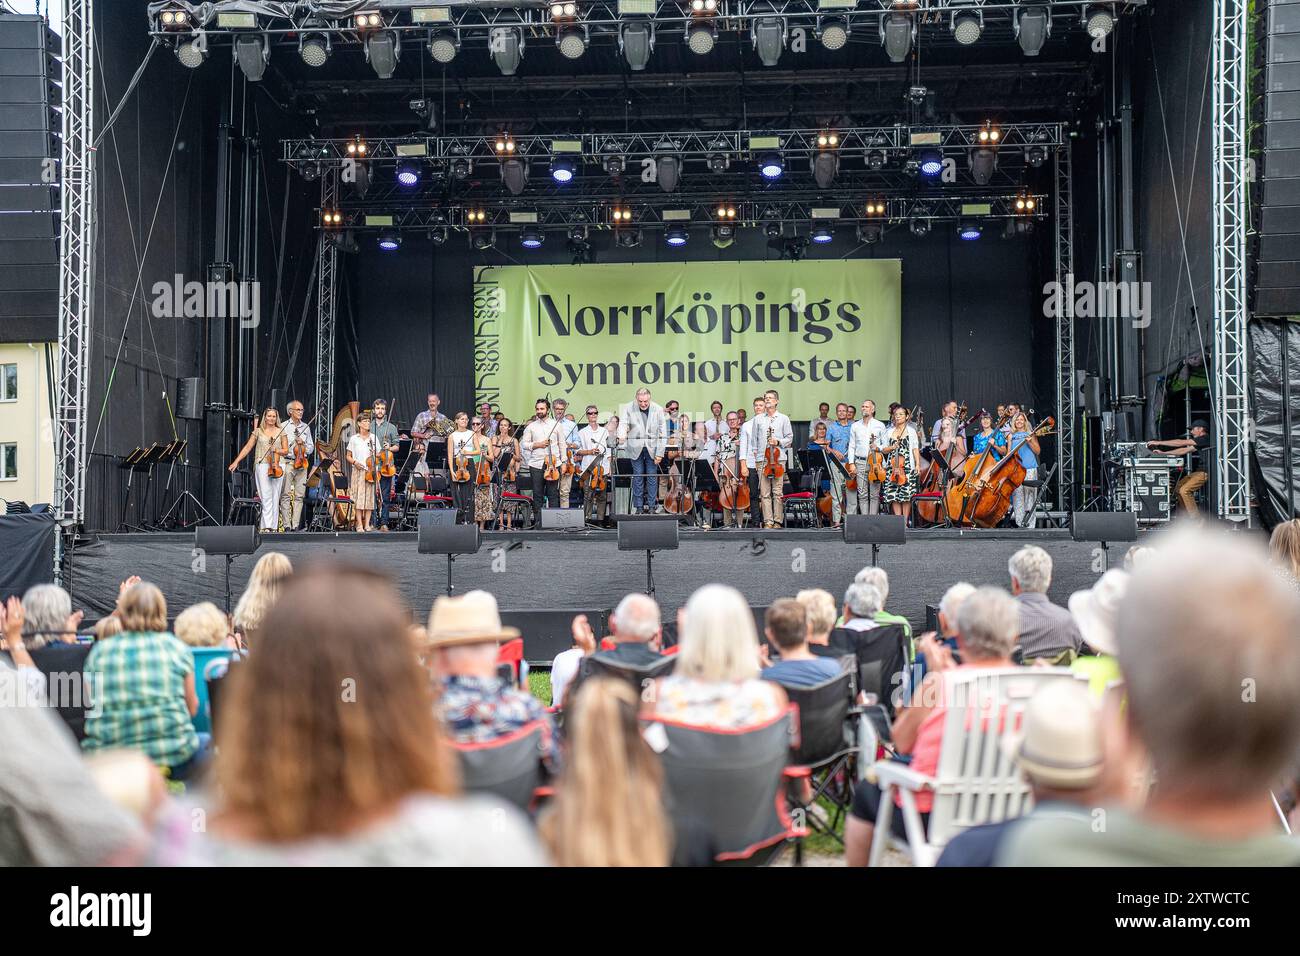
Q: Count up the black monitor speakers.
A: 5